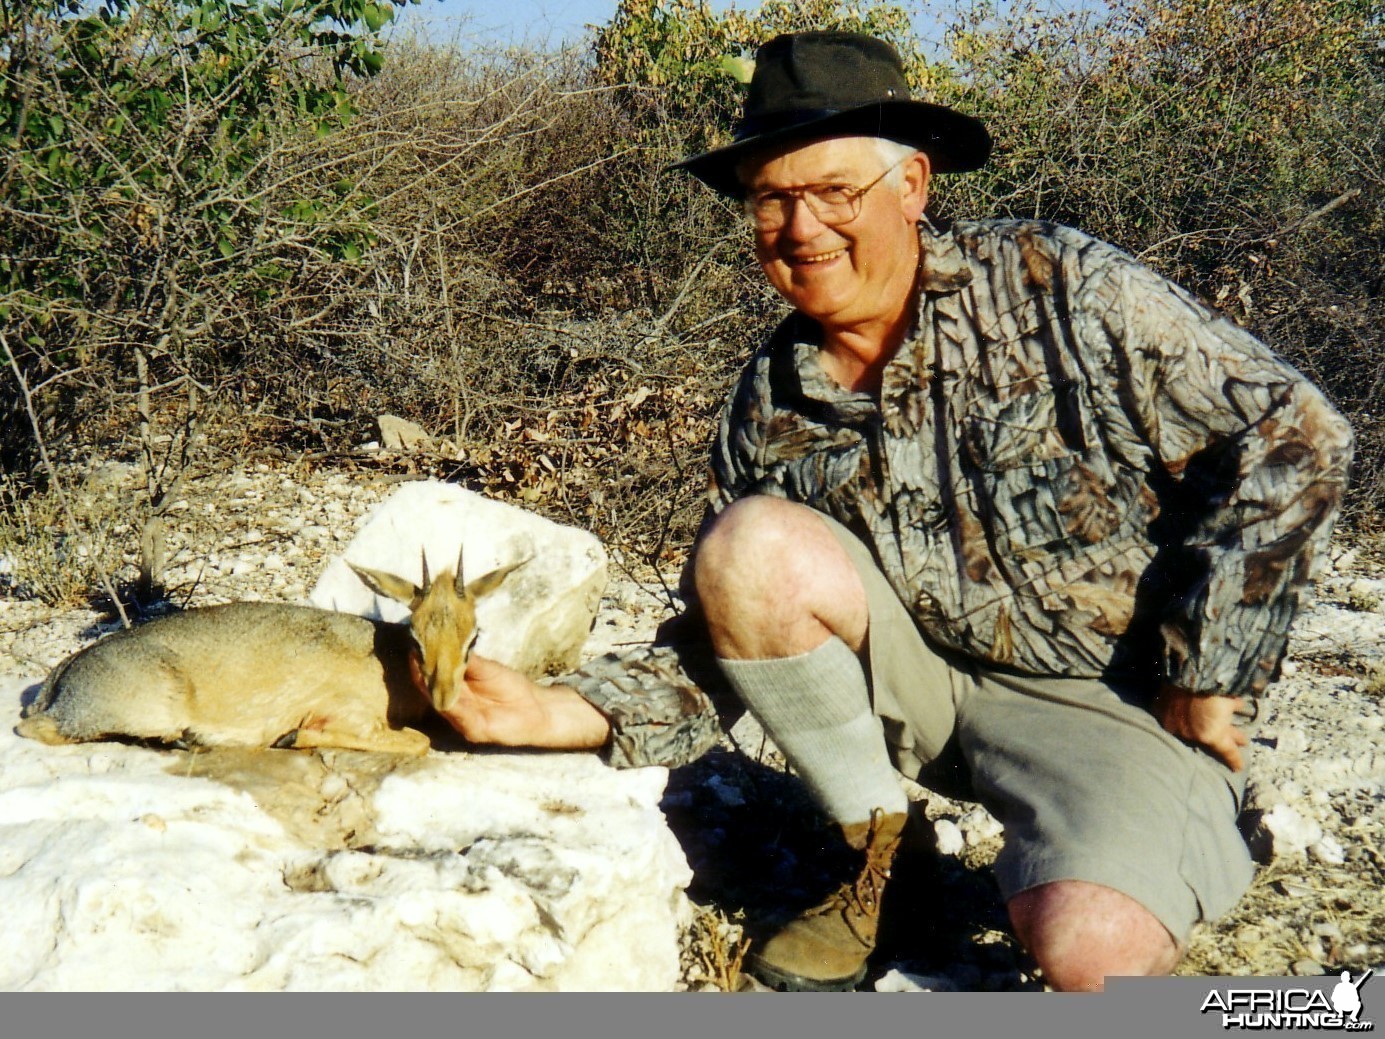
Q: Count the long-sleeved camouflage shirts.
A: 1